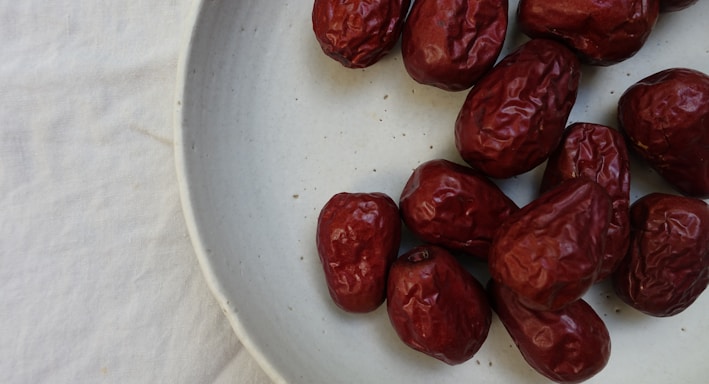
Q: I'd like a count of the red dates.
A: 13